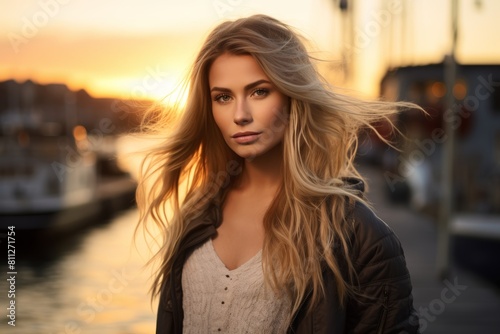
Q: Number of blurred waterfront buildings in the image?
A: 1